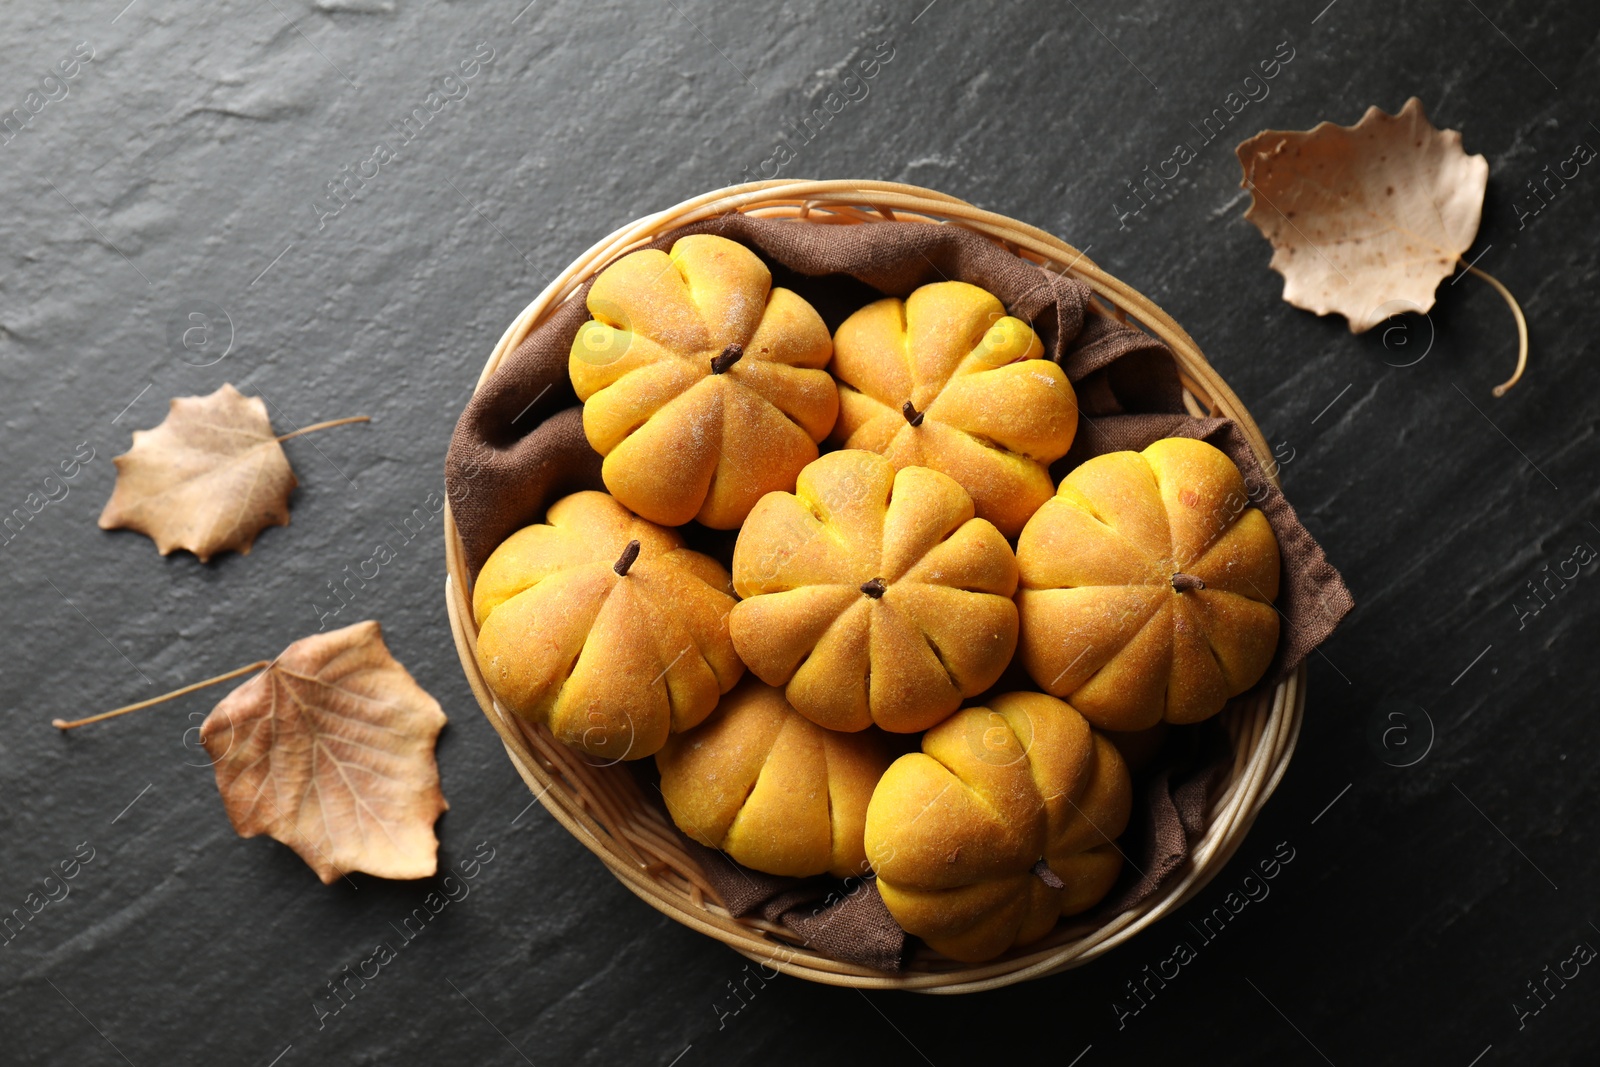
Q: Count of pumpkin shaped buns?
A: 7